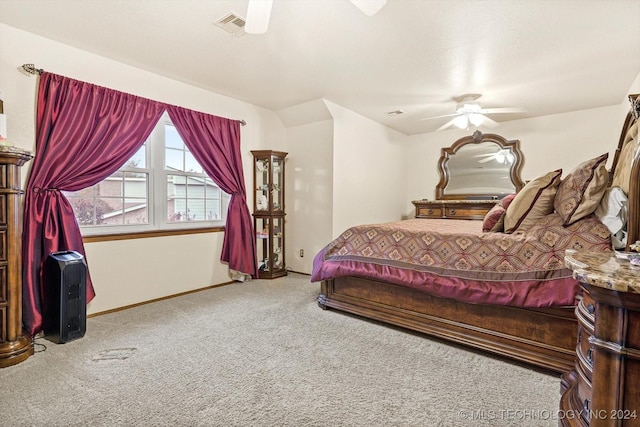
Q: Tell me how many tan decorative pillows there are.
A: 2